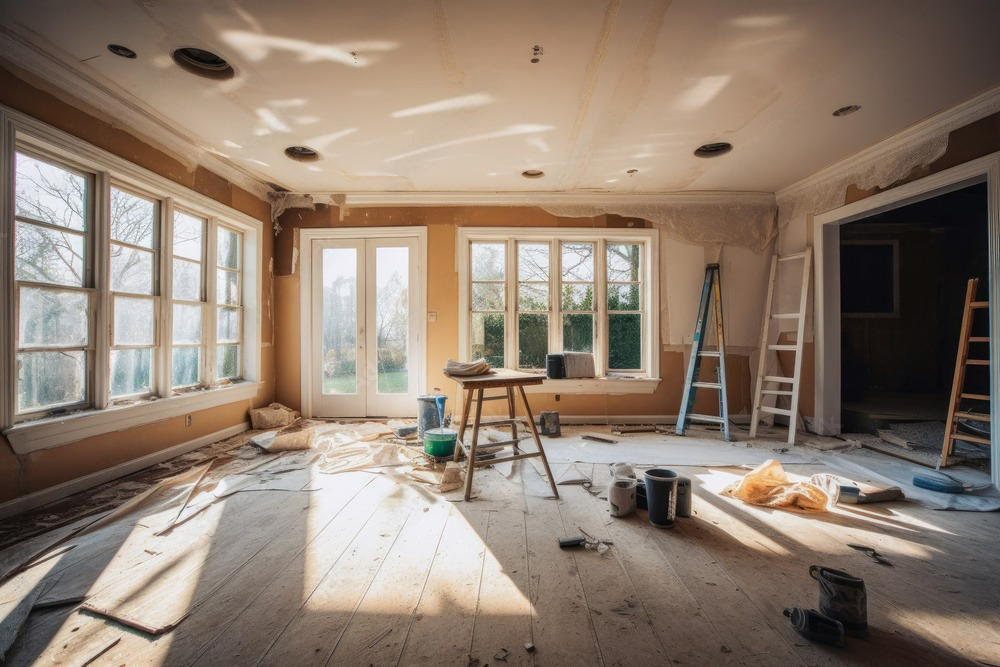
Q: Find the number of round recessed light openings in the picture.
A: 6